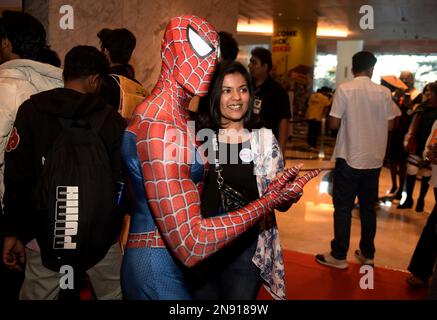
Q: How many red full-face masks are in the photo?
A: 1